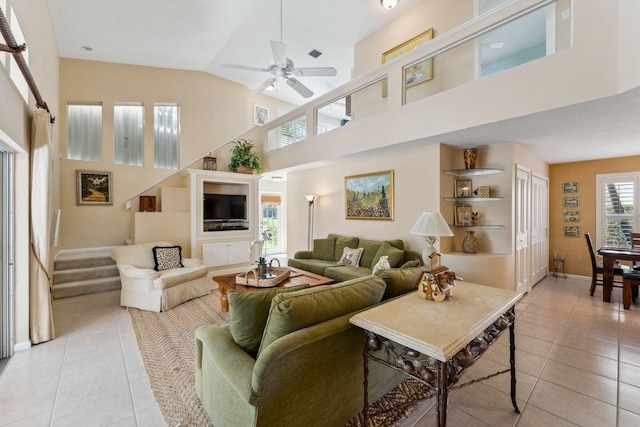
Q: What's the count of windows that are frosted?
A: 3